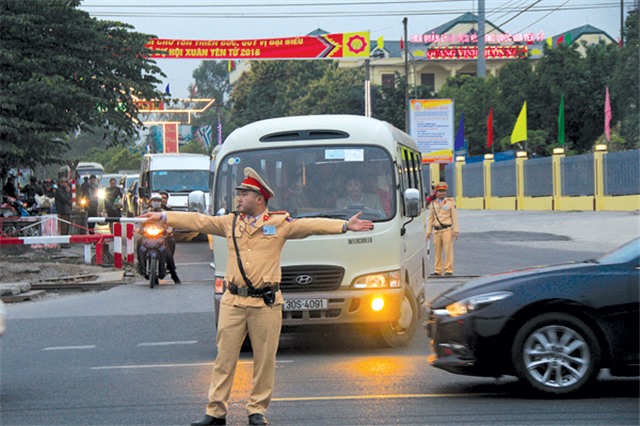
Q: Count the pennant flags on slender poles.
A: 5